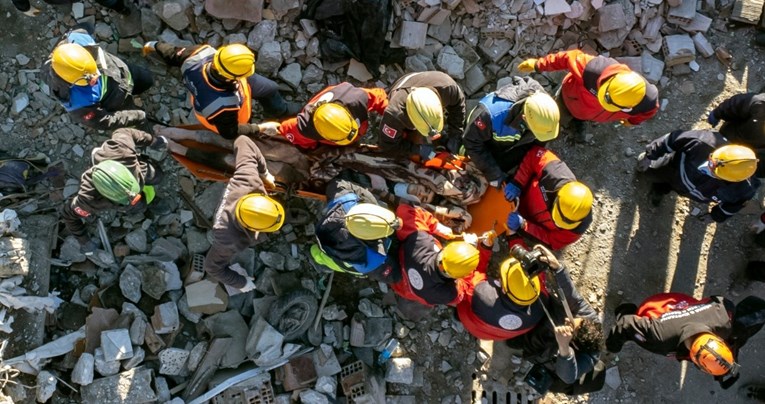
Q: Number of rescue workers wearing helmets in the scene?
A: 14